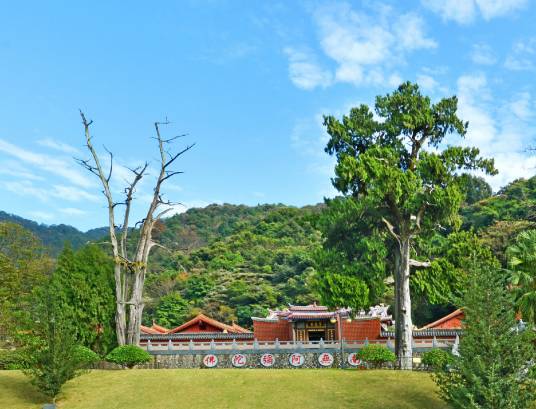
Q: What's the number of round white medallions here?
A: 6